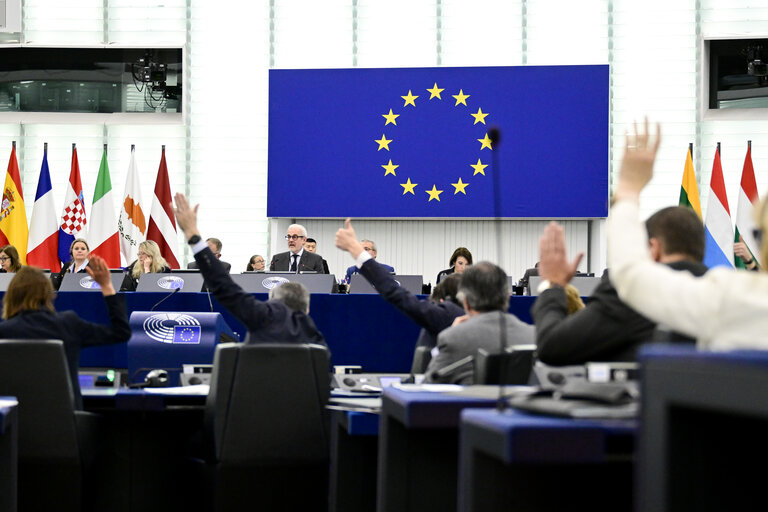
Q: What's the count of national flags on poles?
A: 9